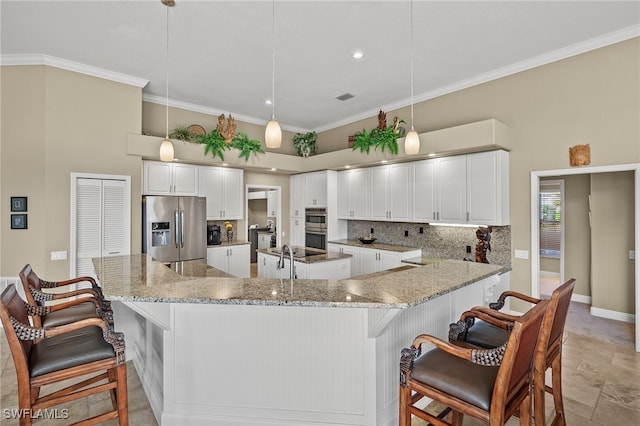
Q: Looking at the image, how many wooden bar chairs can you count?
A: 4